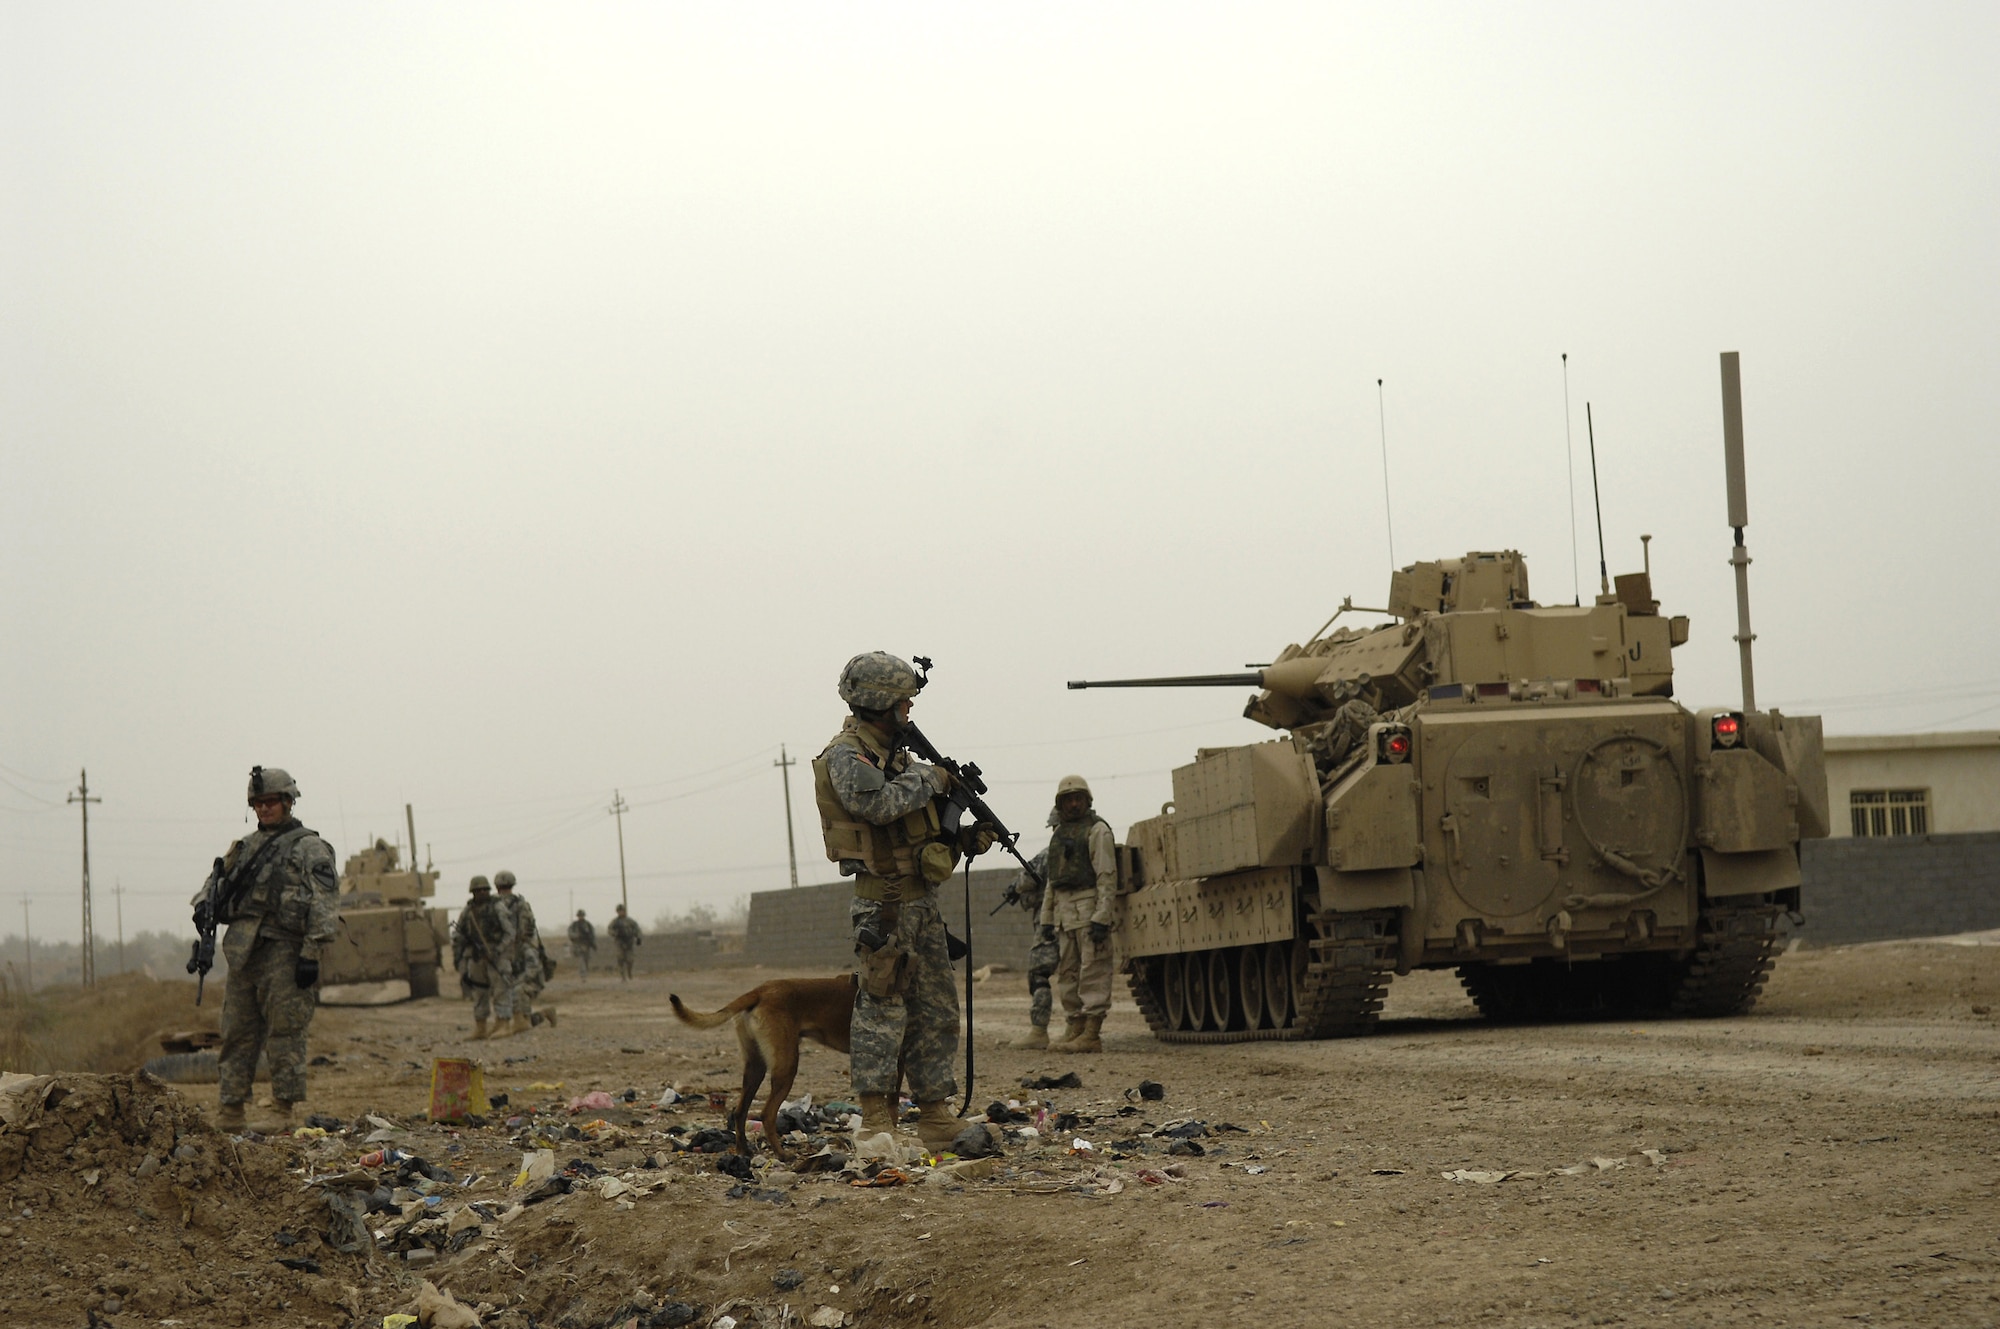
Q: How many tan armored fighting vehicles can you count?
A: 2